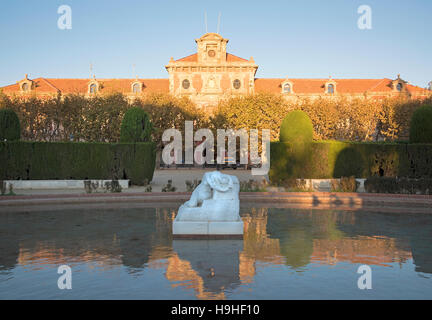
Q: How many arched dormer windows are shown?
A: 6